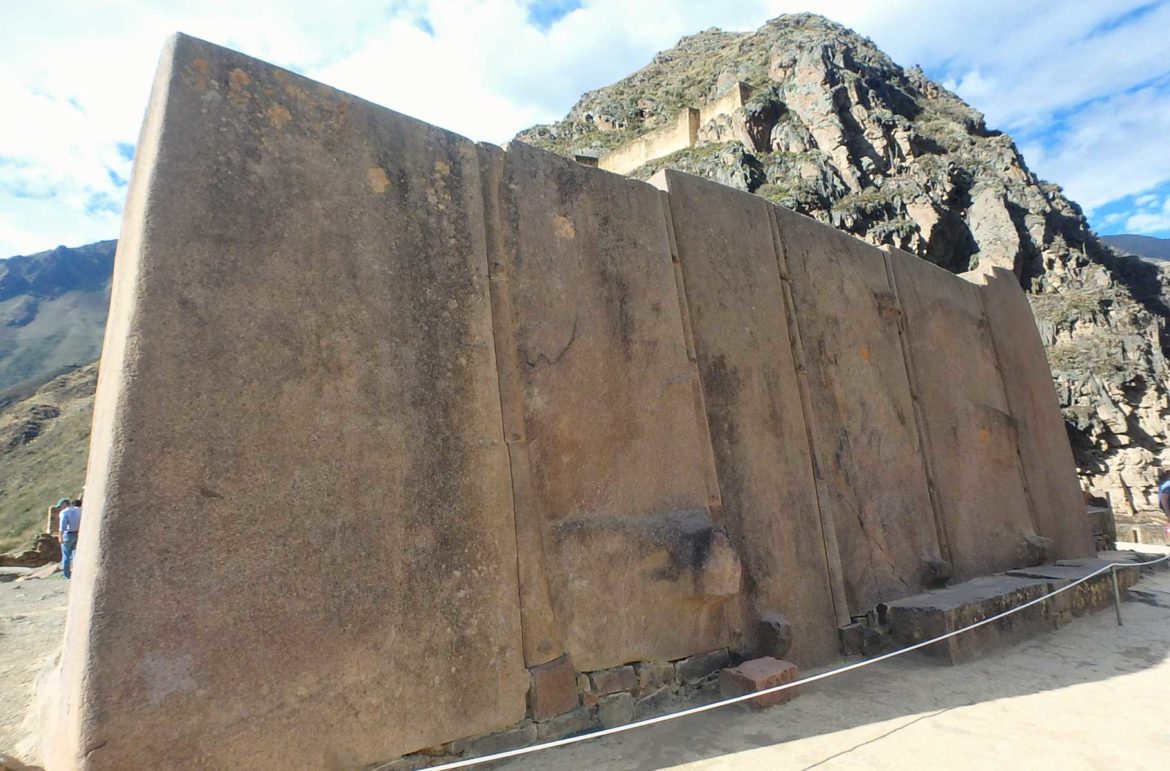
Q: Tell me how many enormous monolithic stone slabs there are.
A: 6